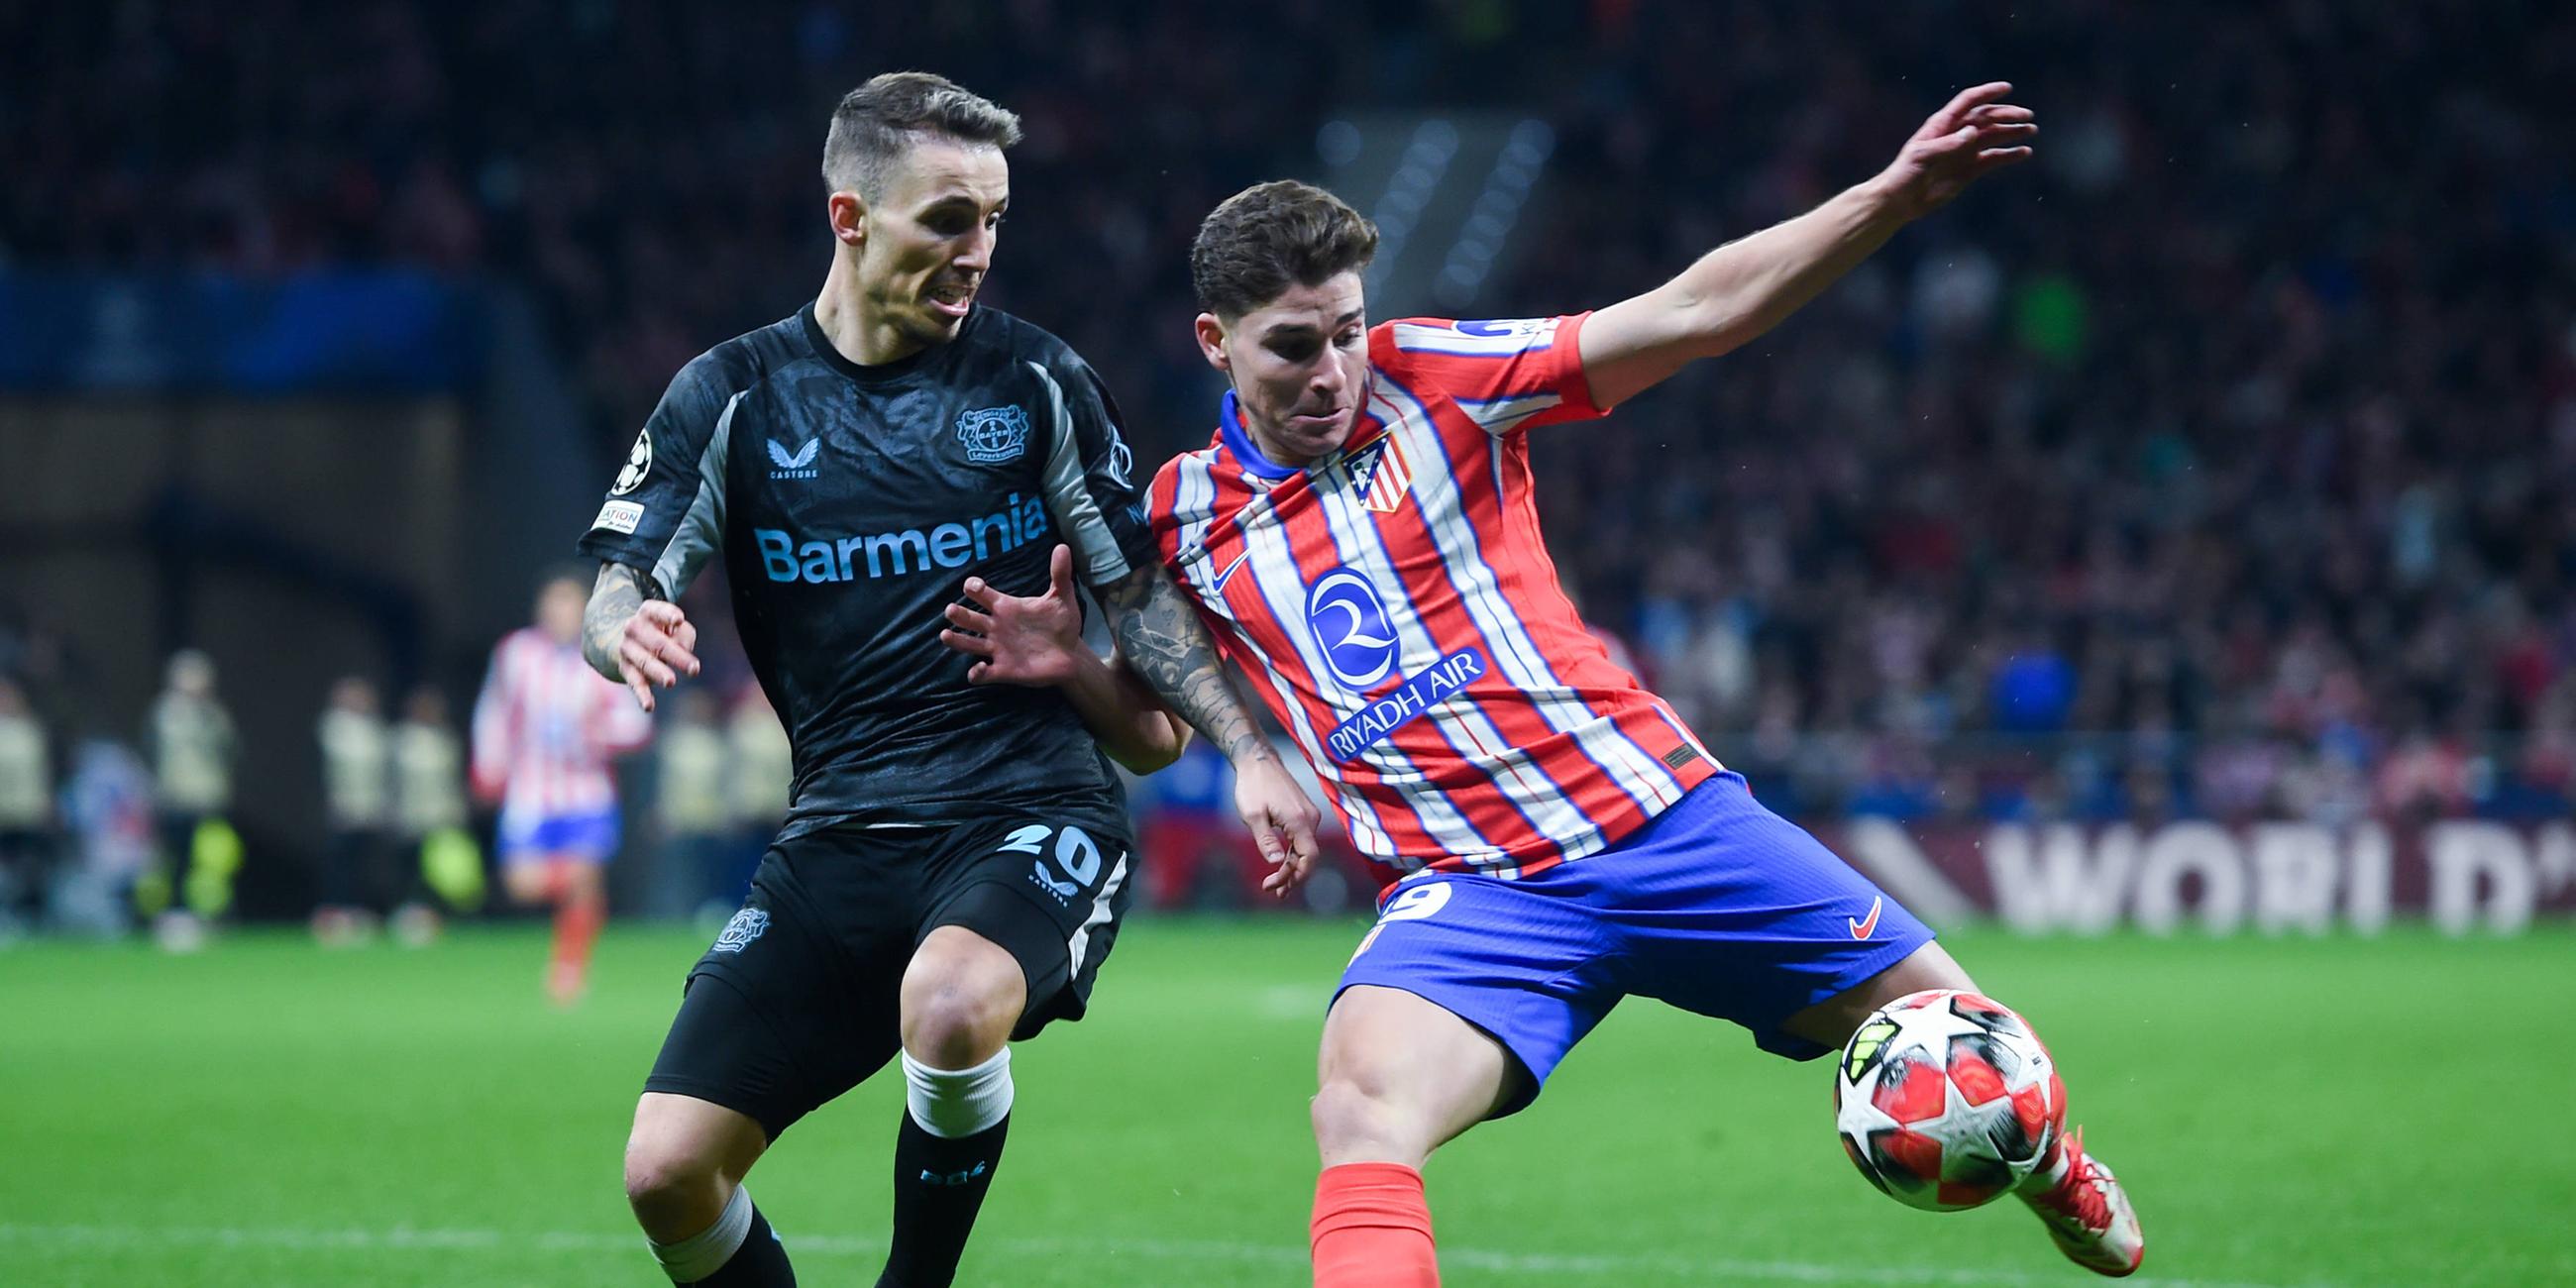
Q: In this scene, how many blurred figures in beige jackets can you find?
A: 6